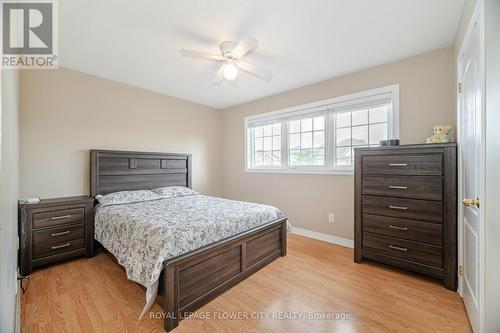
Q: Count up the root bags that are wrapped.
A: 0